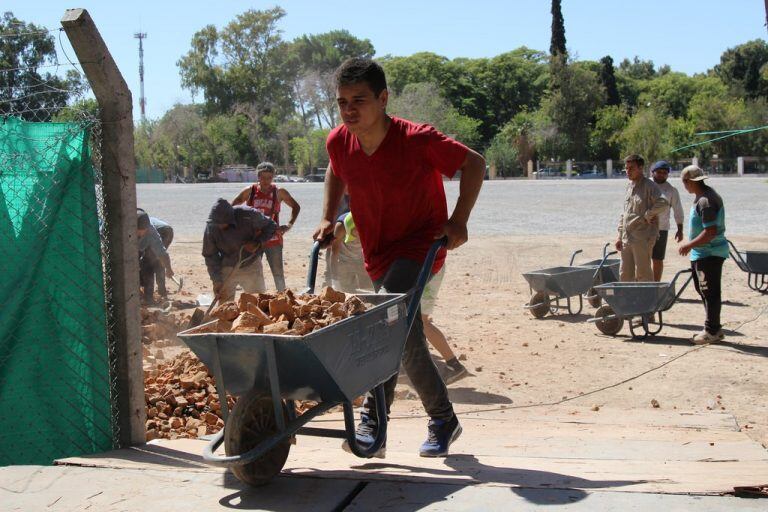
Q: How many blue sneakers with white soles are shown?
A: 2